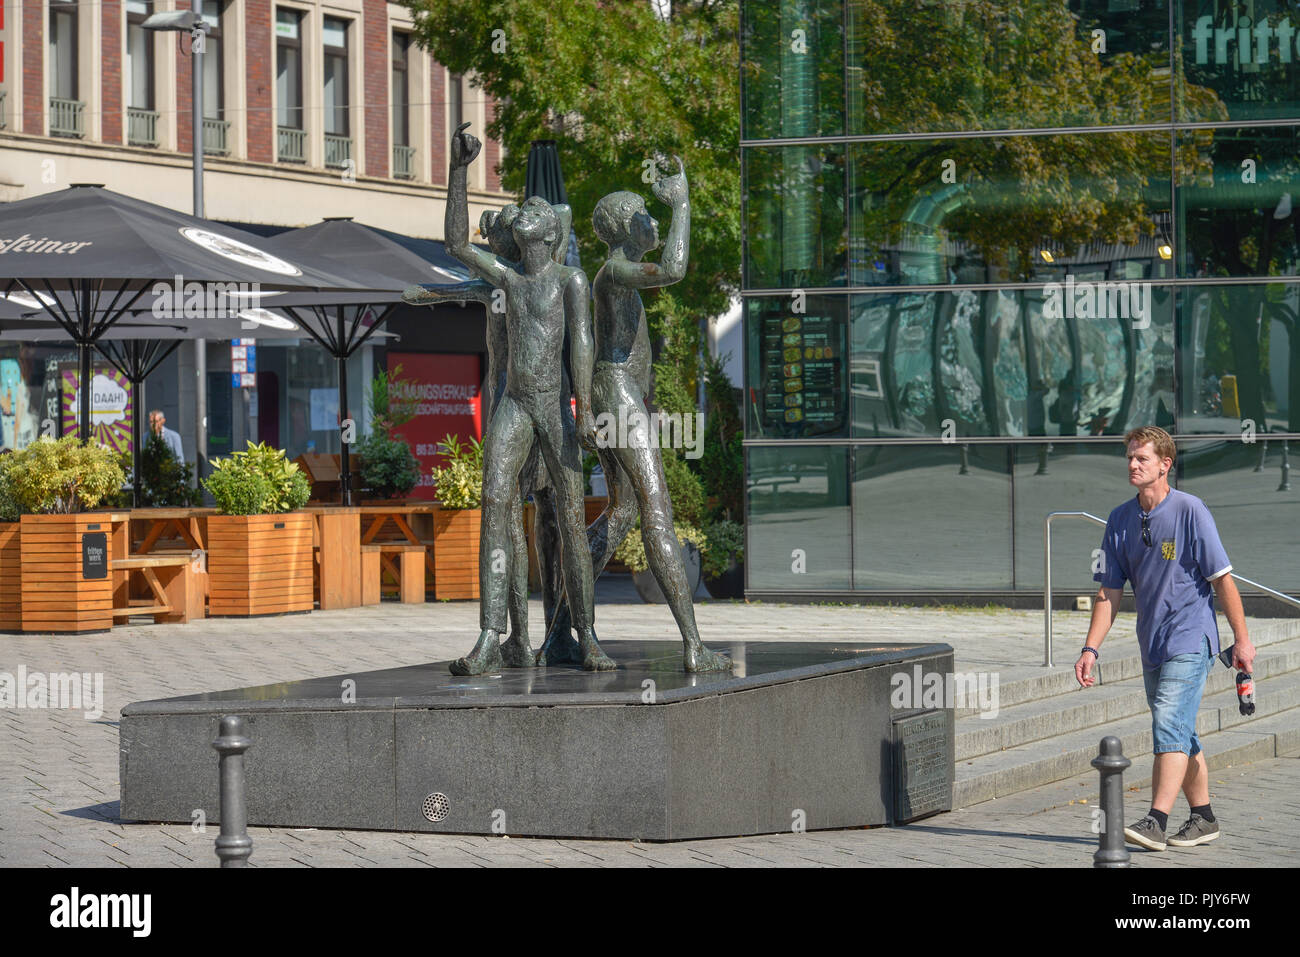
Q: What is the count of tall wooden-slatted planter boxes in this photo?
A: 4